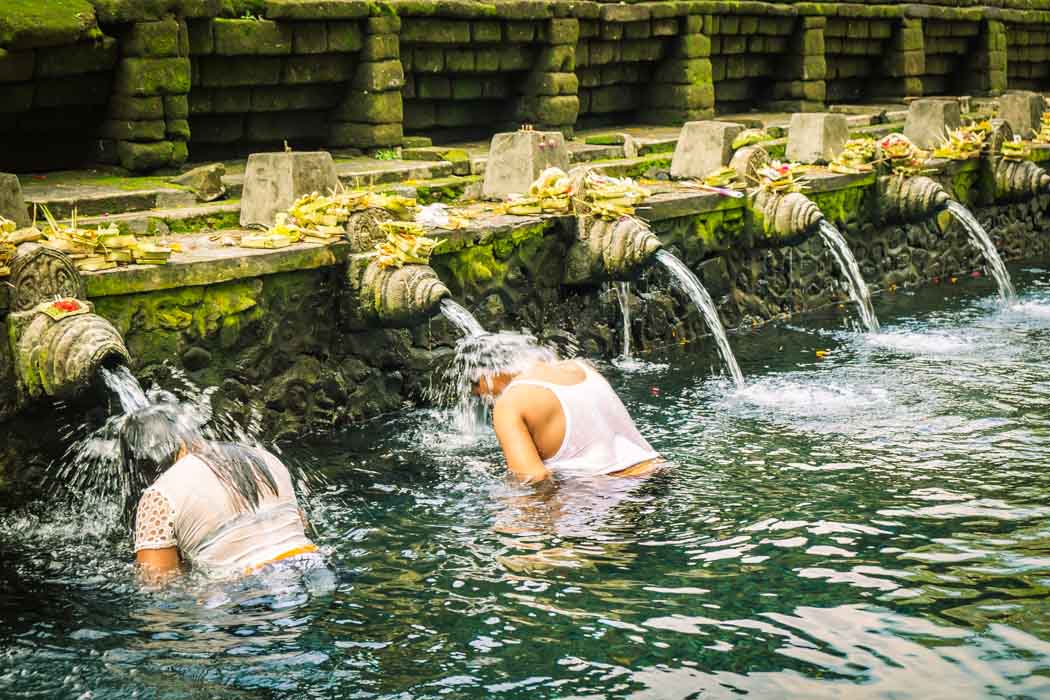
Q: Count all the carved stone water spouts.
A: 6